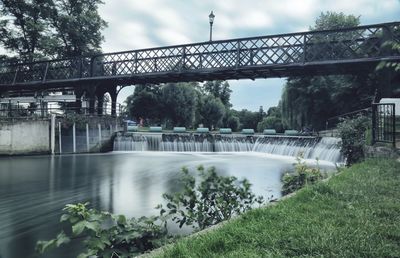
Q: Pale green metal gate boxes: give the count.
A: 8